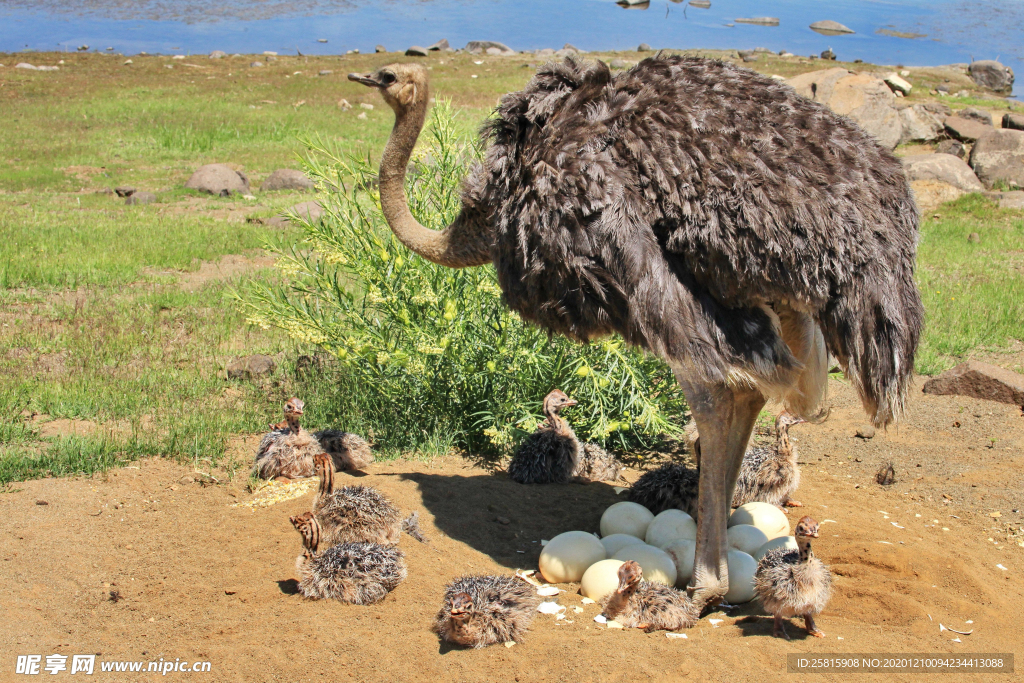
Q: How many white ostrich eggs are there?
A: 11